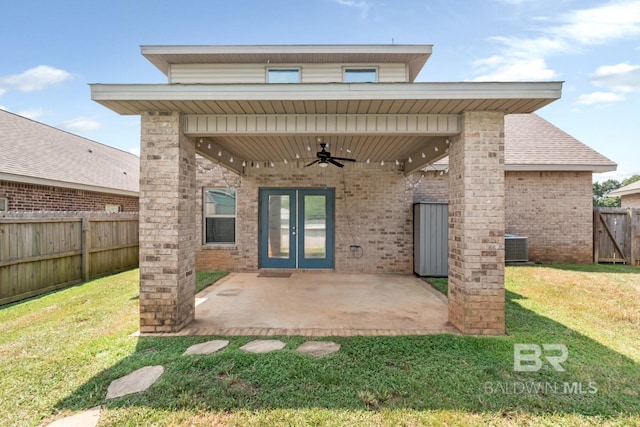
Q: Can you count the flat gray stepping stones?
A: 5